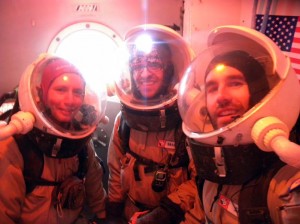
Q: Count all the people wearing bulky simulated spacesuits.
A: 3